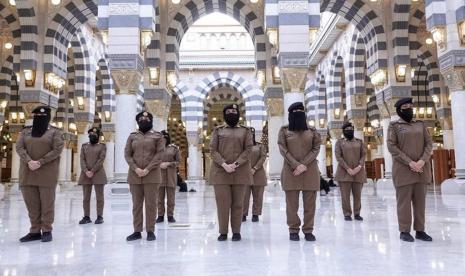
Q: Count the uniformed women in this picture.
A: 9